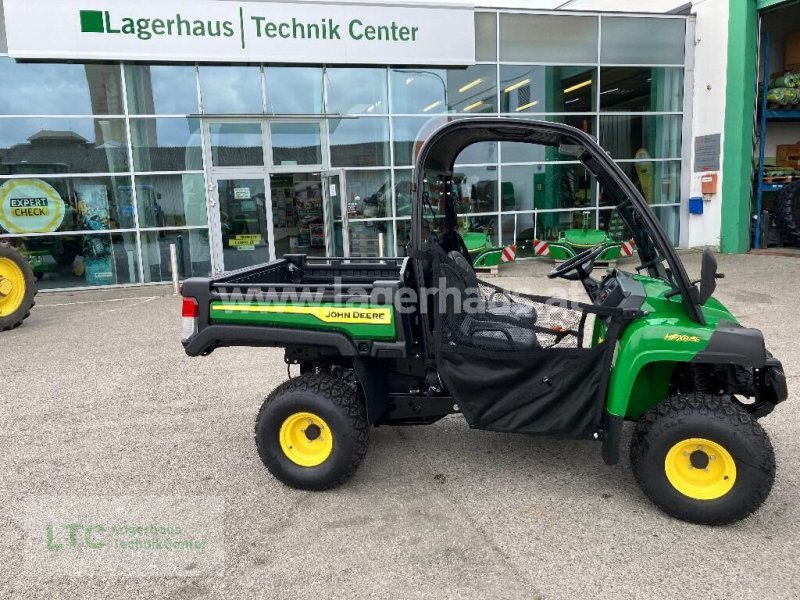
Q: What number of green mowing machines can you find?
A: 2